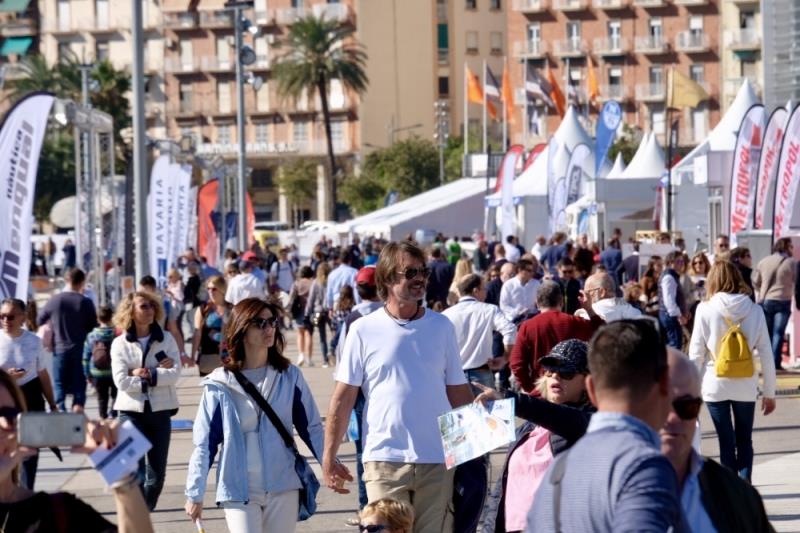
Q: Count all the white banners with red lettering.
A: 3